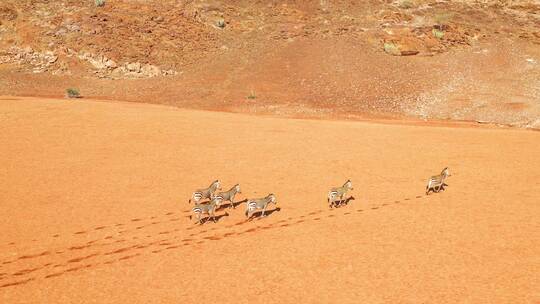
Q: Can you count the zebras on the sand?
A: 6